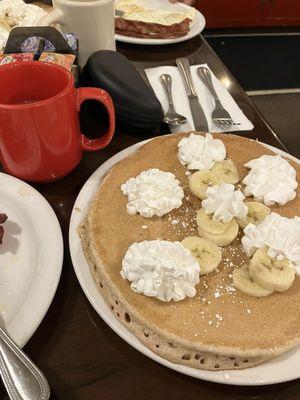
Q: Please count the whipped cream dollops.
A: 6